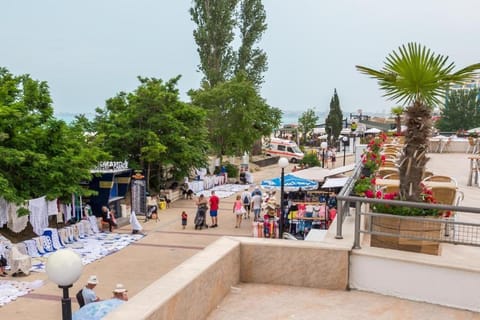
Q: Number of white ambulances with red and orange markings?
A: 1